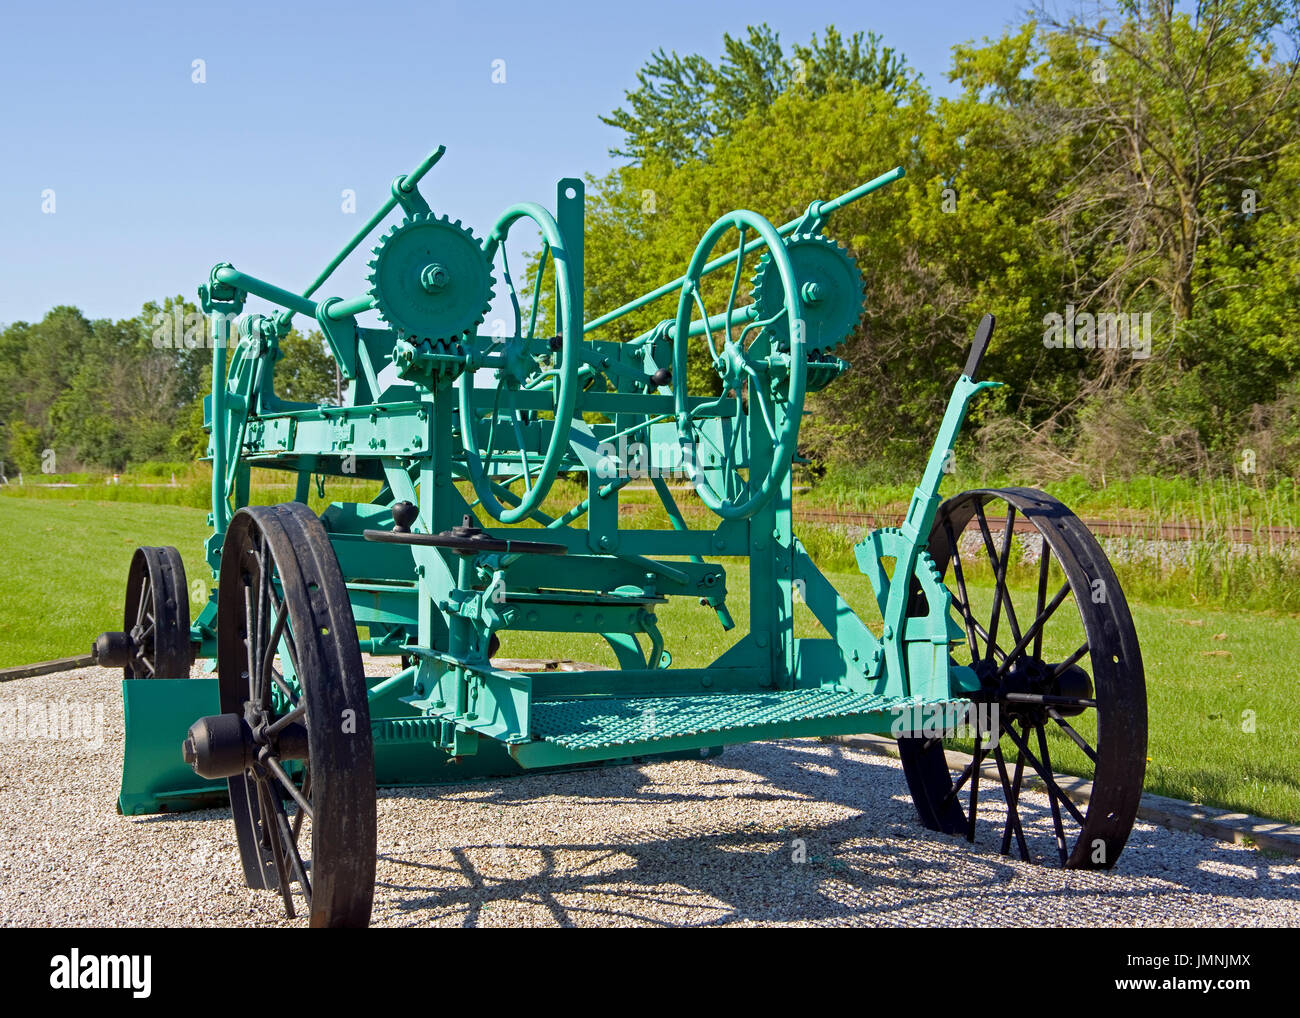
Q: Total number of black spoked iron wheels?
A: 3